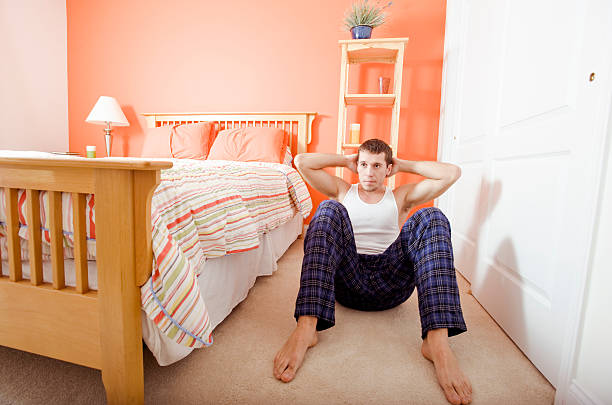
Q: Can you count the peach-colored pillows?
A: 3